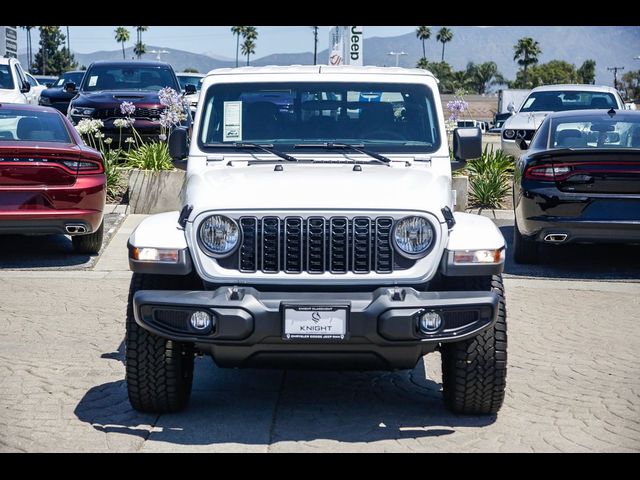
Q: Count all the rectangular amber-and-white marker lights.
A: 2